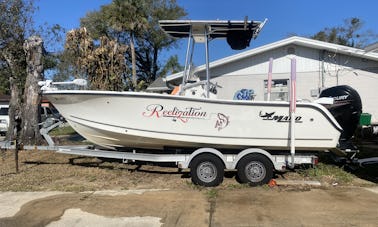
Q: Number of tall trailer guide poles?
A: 2